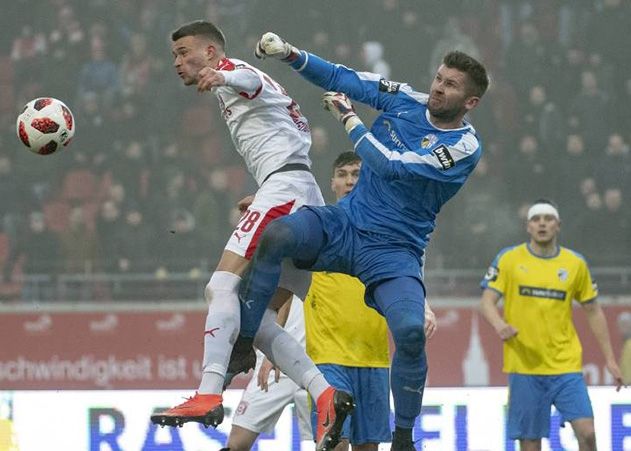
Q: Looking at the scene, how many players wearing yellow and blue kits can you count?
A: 2